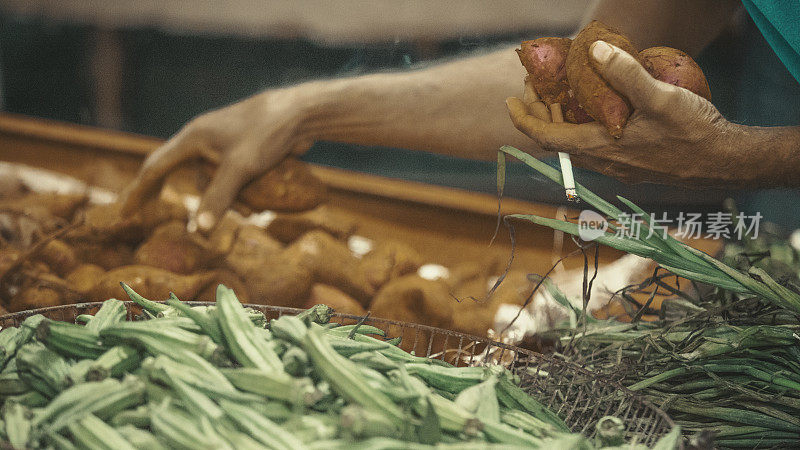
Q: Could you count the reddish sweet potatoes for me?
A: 3